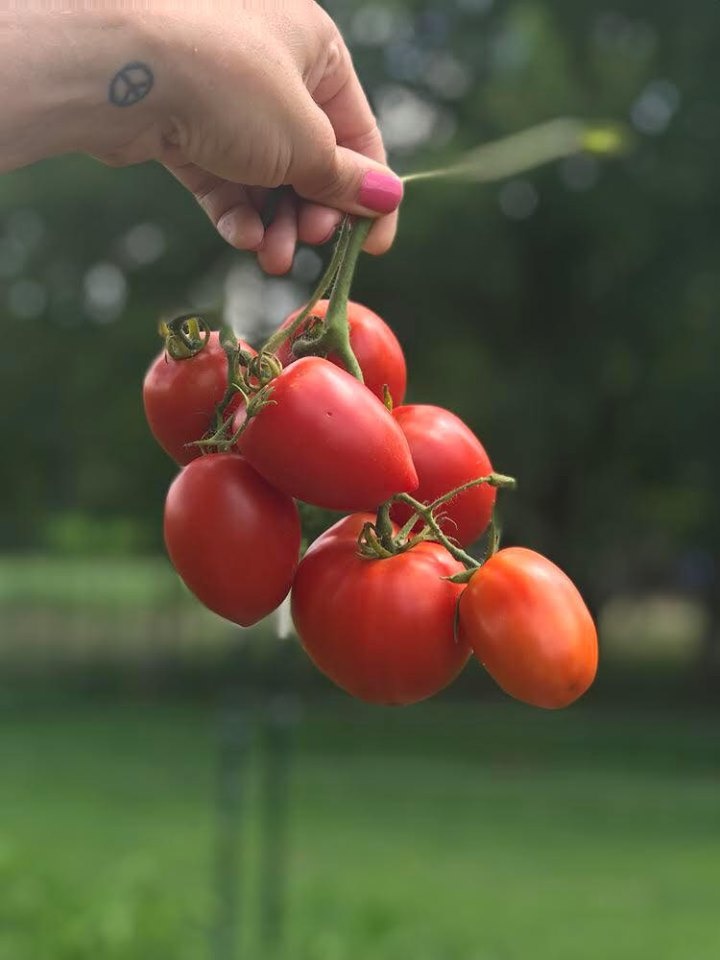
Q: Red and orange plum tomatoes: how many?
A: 7